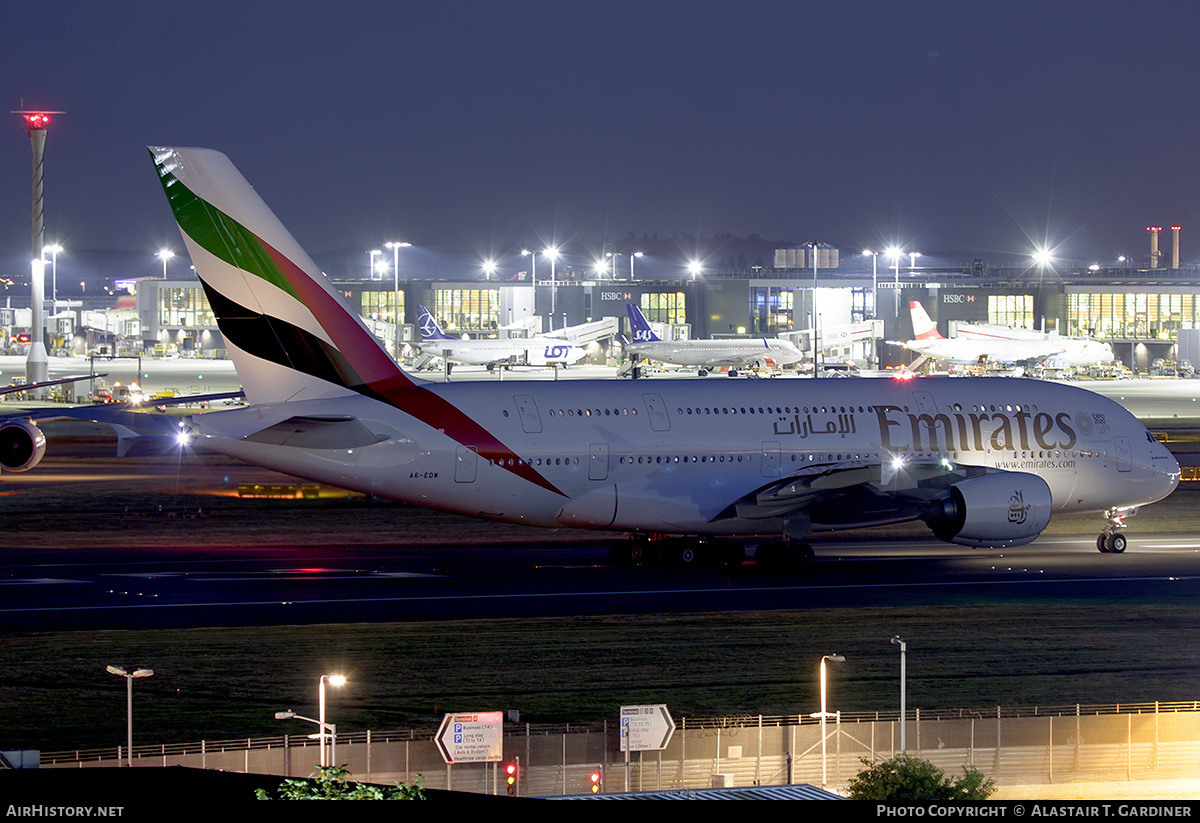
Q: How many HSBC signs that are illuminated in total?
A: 2